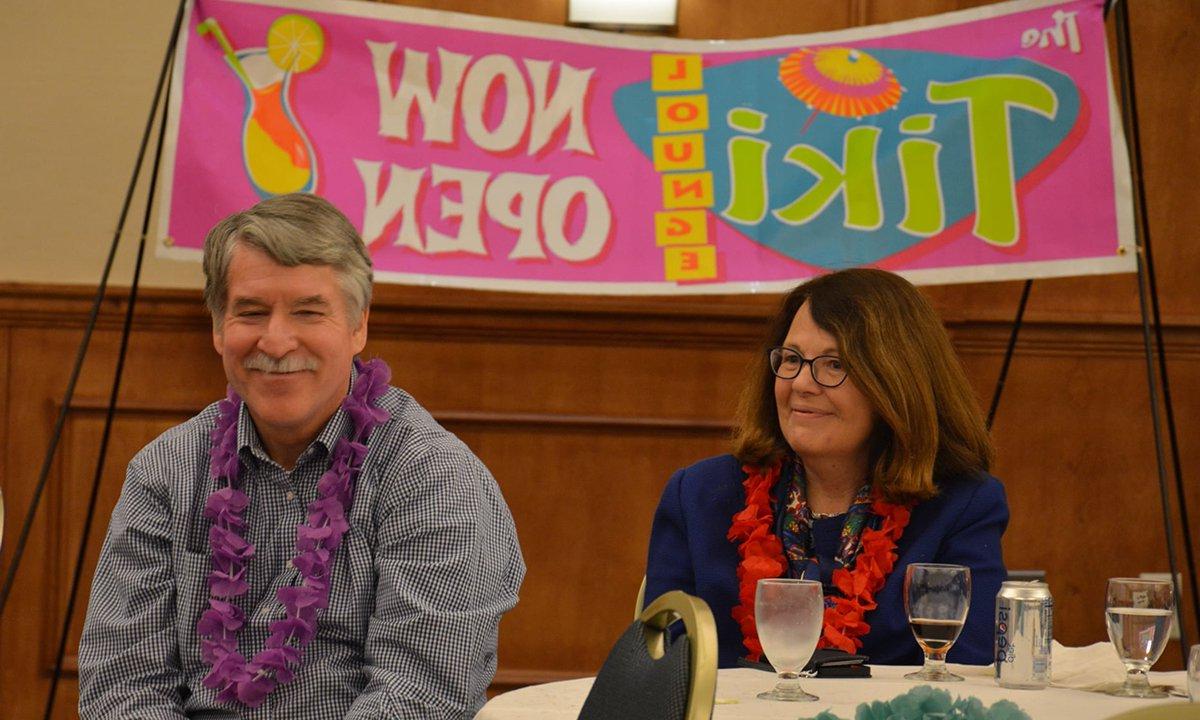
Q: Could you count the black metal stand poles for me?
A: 5